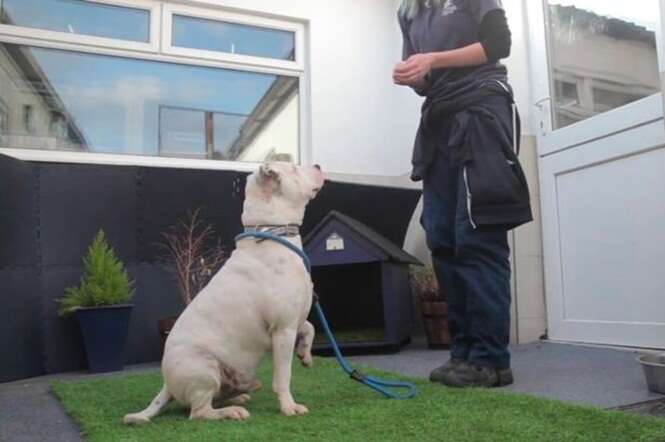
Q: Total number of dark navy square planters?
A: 1